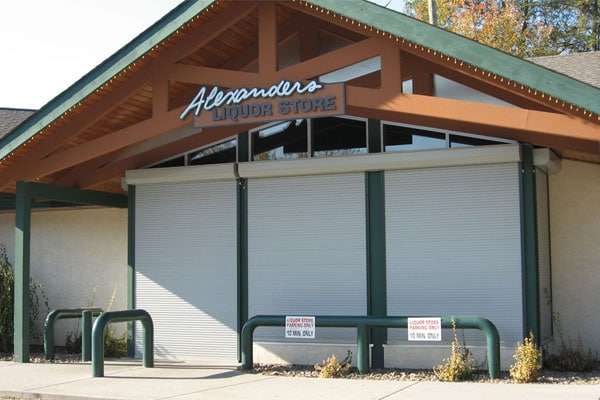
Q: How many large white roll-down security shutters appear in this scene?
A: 3